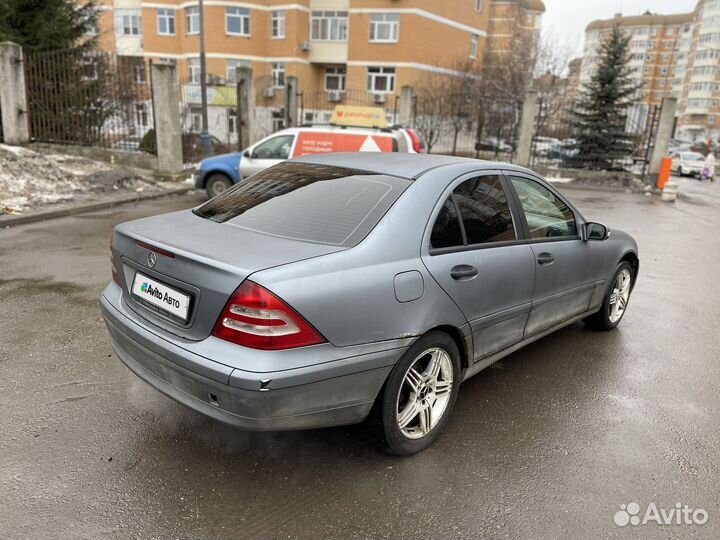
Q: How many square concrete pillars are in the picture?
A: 7